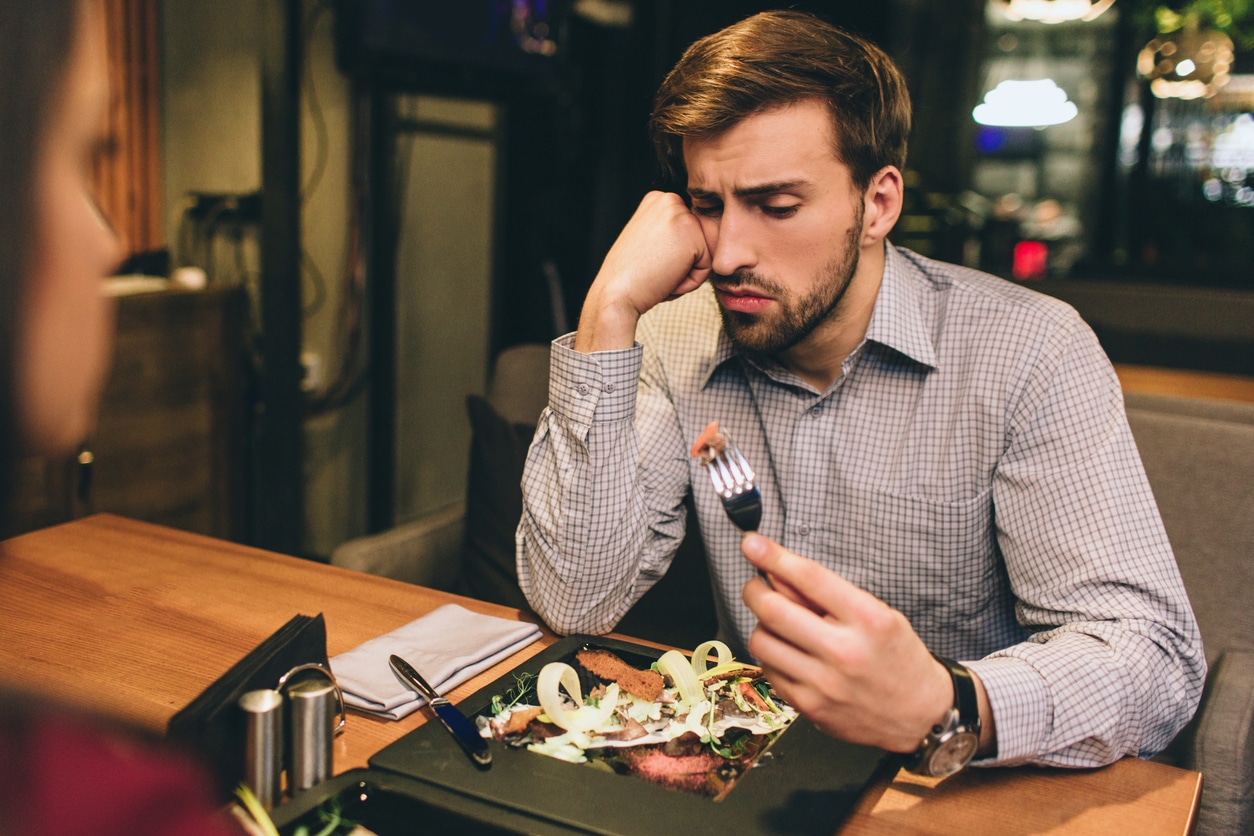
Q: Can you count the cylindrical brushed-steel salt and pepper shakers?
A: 2